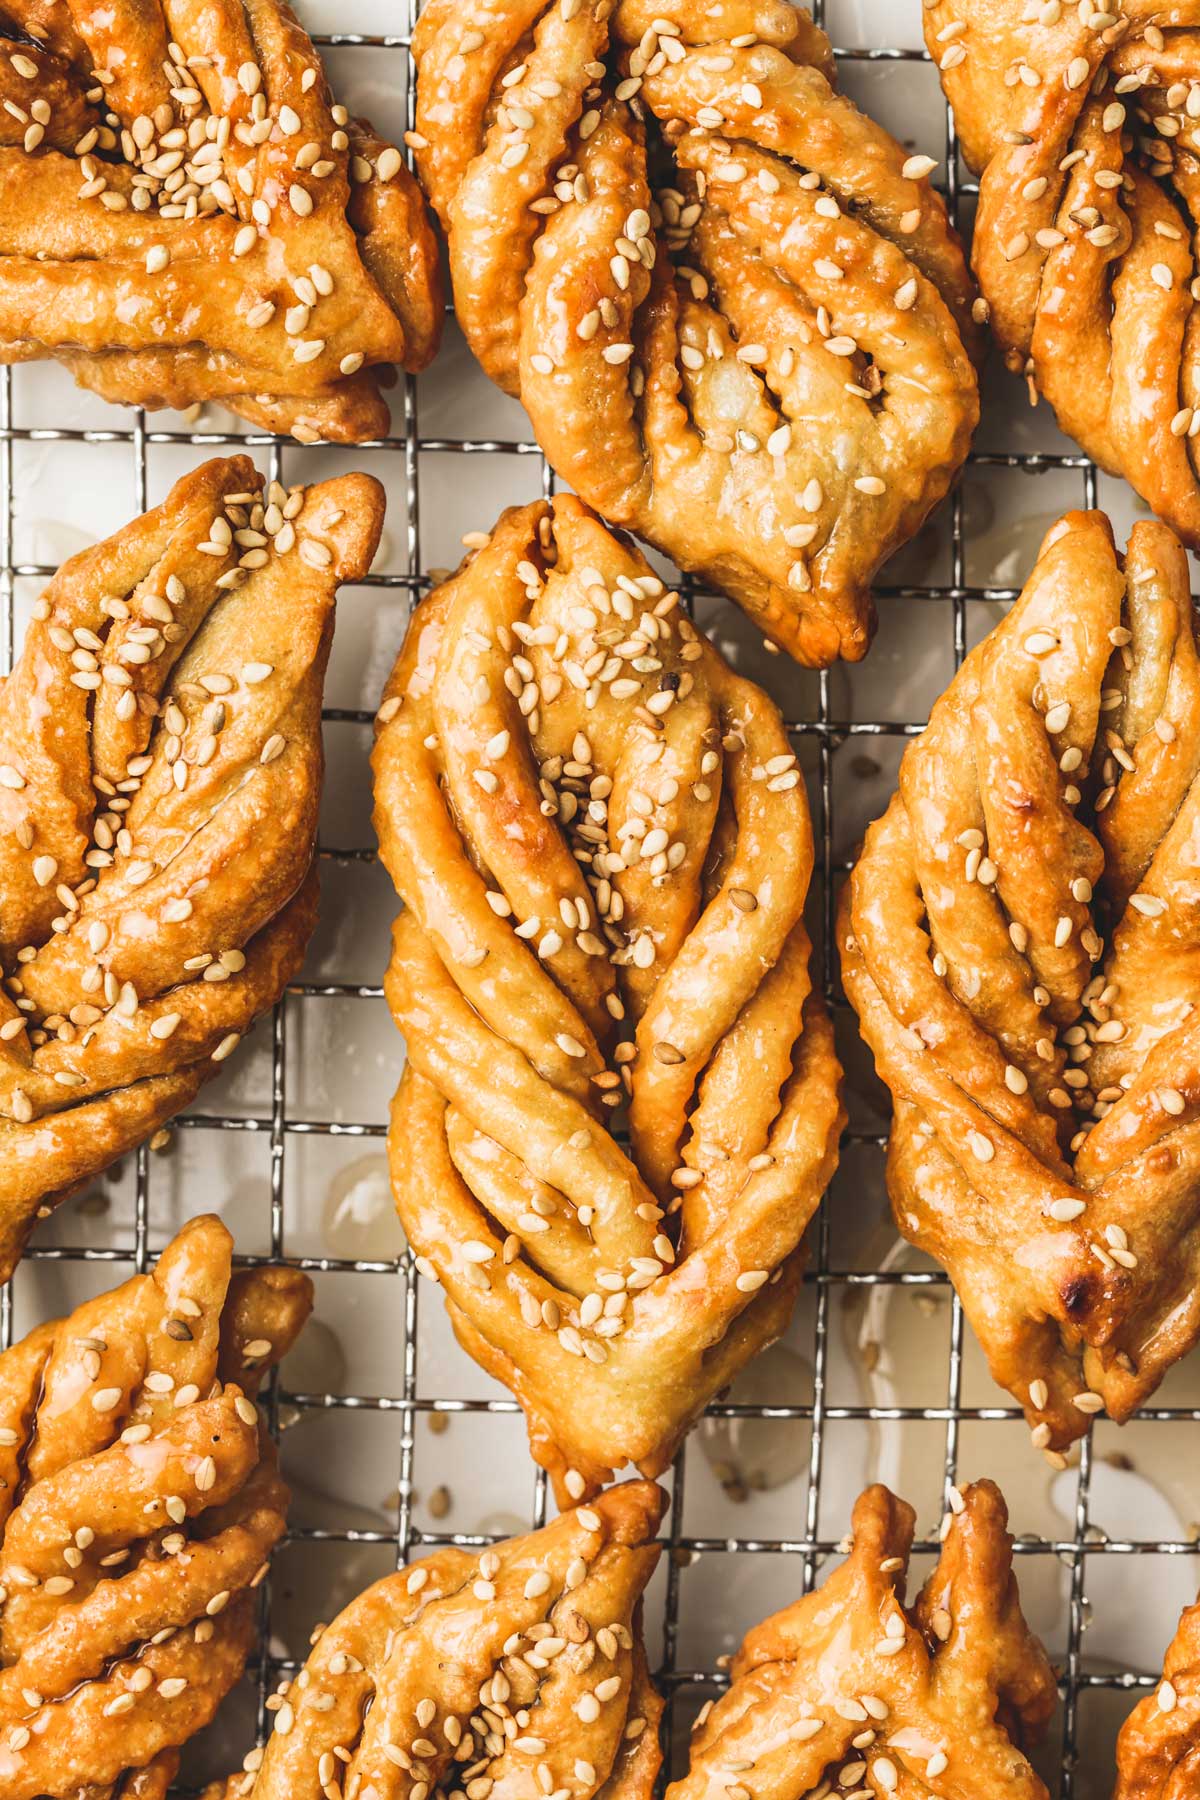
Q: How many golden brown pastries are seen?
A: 10